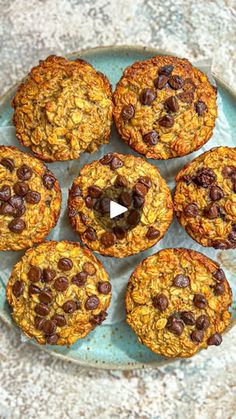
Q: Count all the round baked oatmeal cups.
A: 7